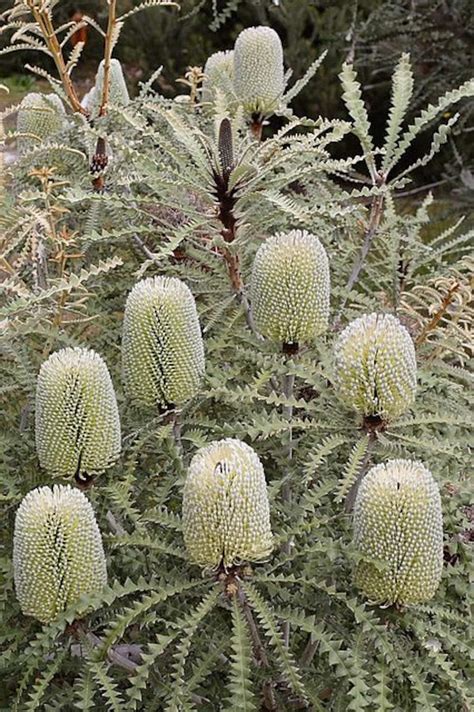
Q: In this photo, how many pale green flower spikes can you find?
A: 11